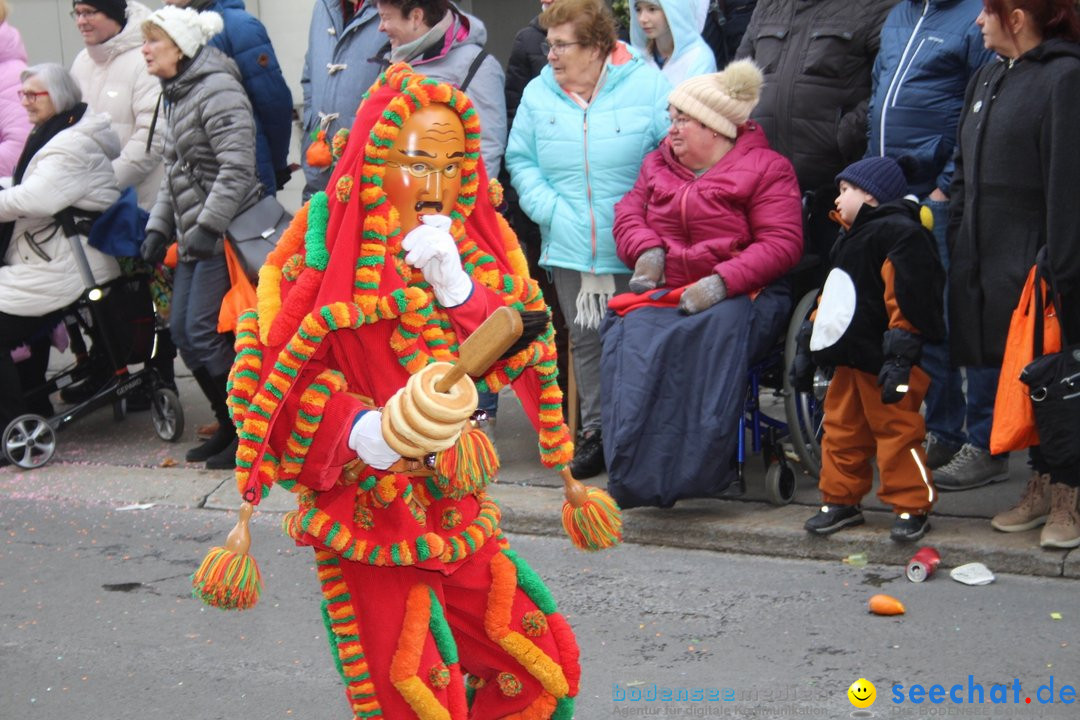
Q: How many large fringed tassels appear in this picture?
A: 3